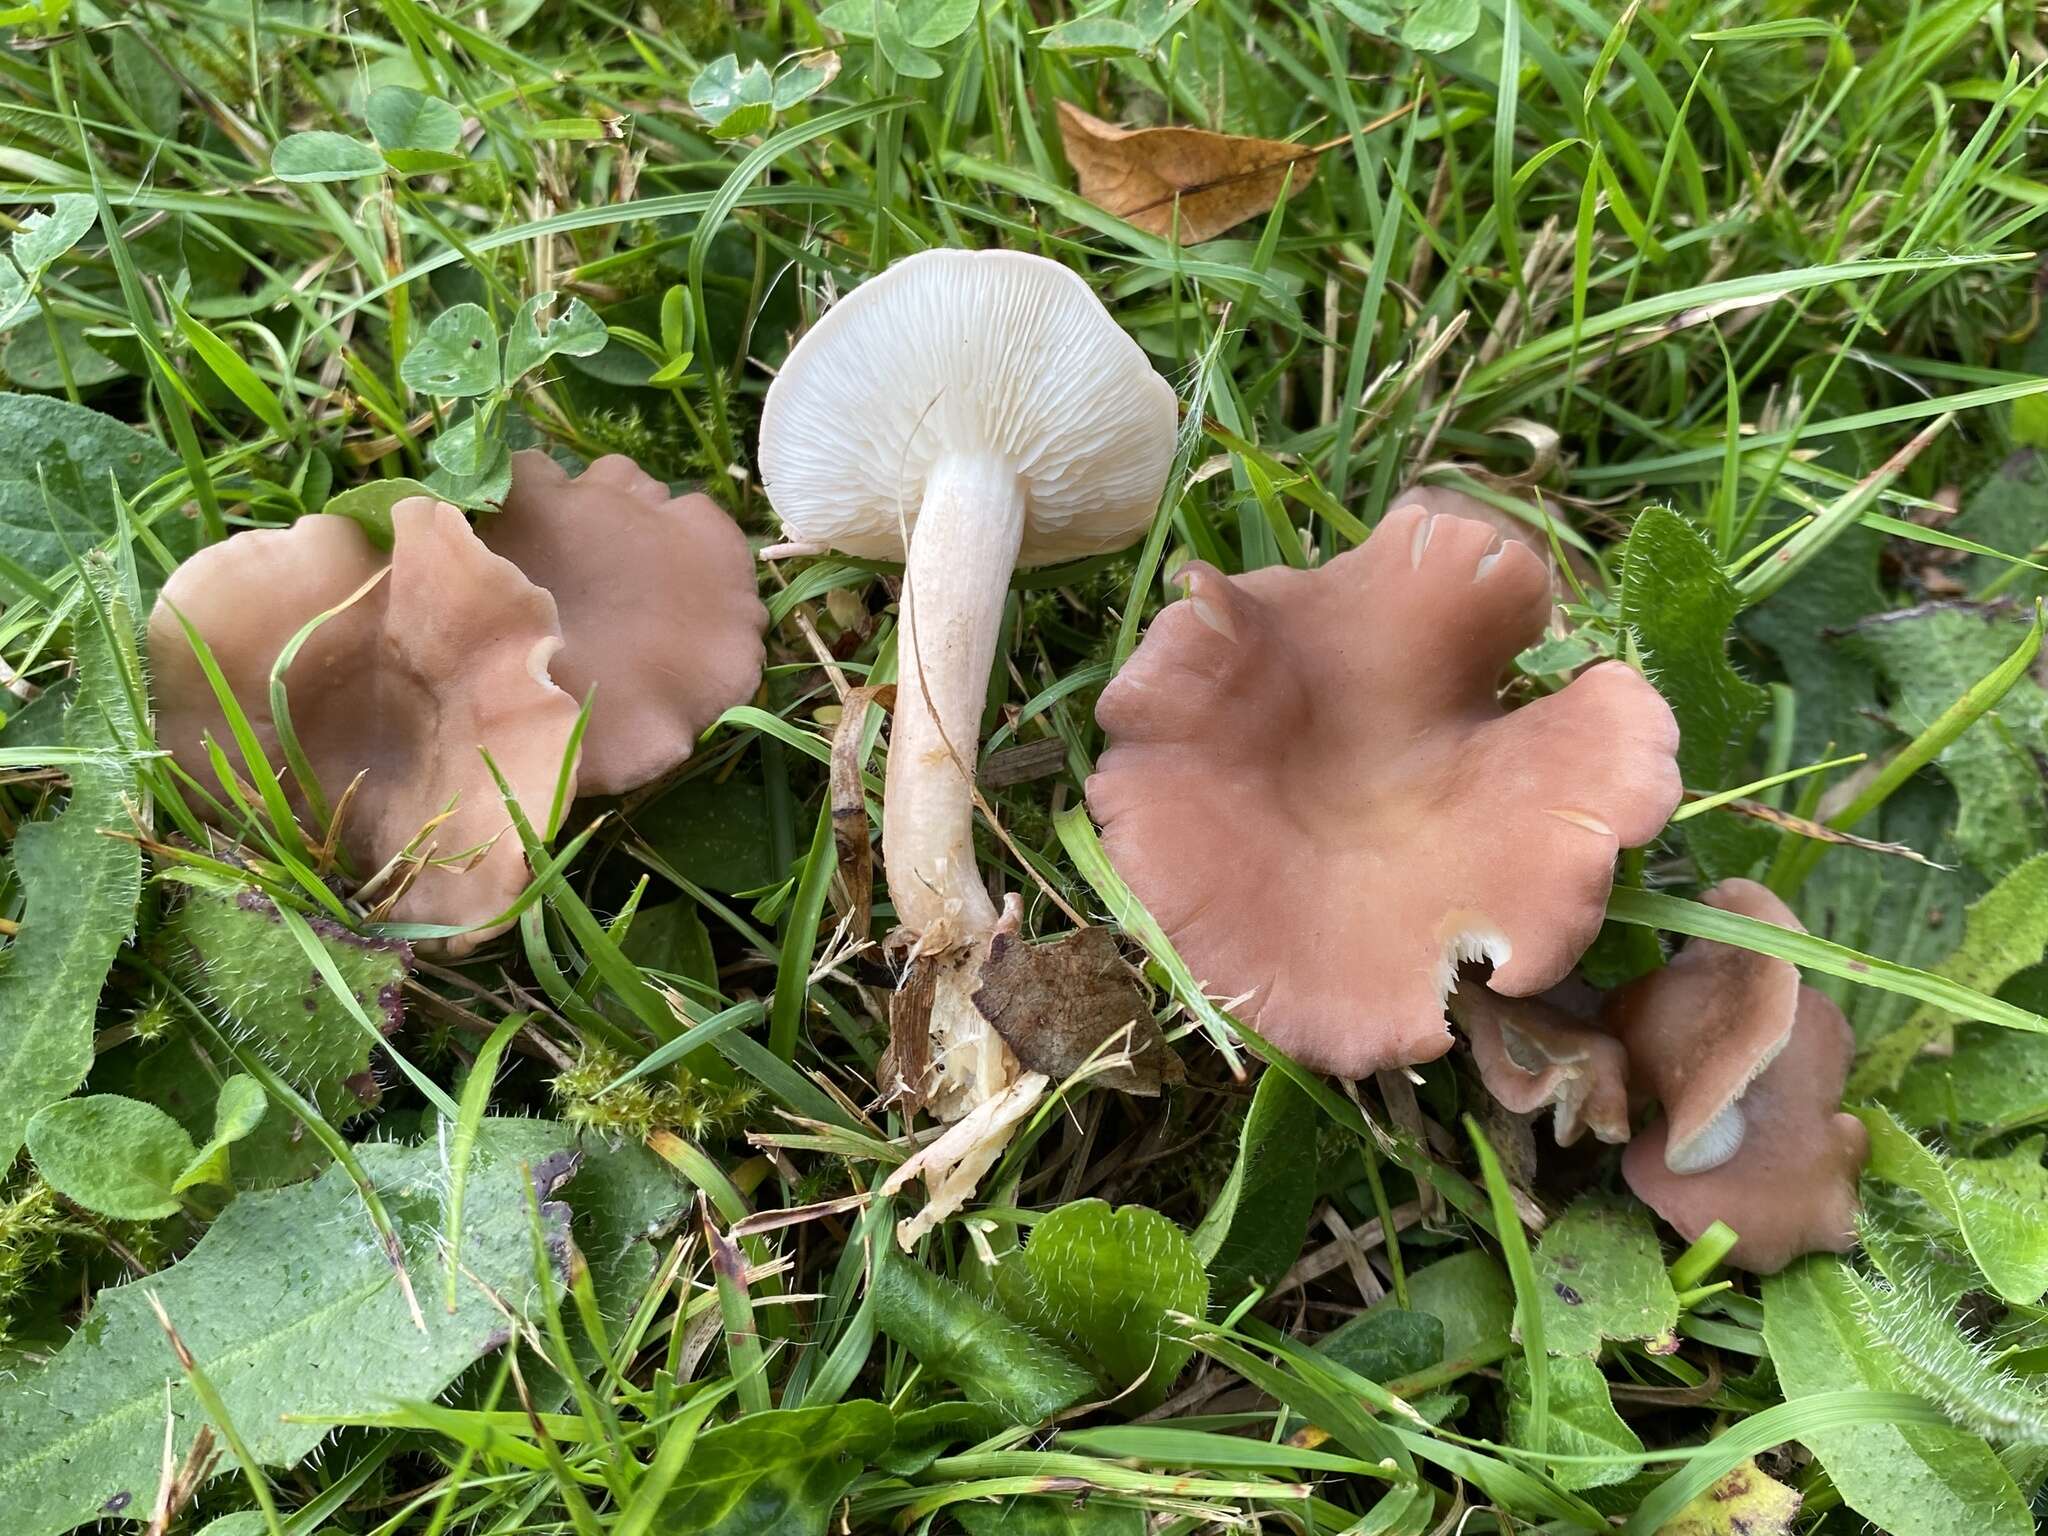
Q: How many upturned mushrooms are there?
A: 1